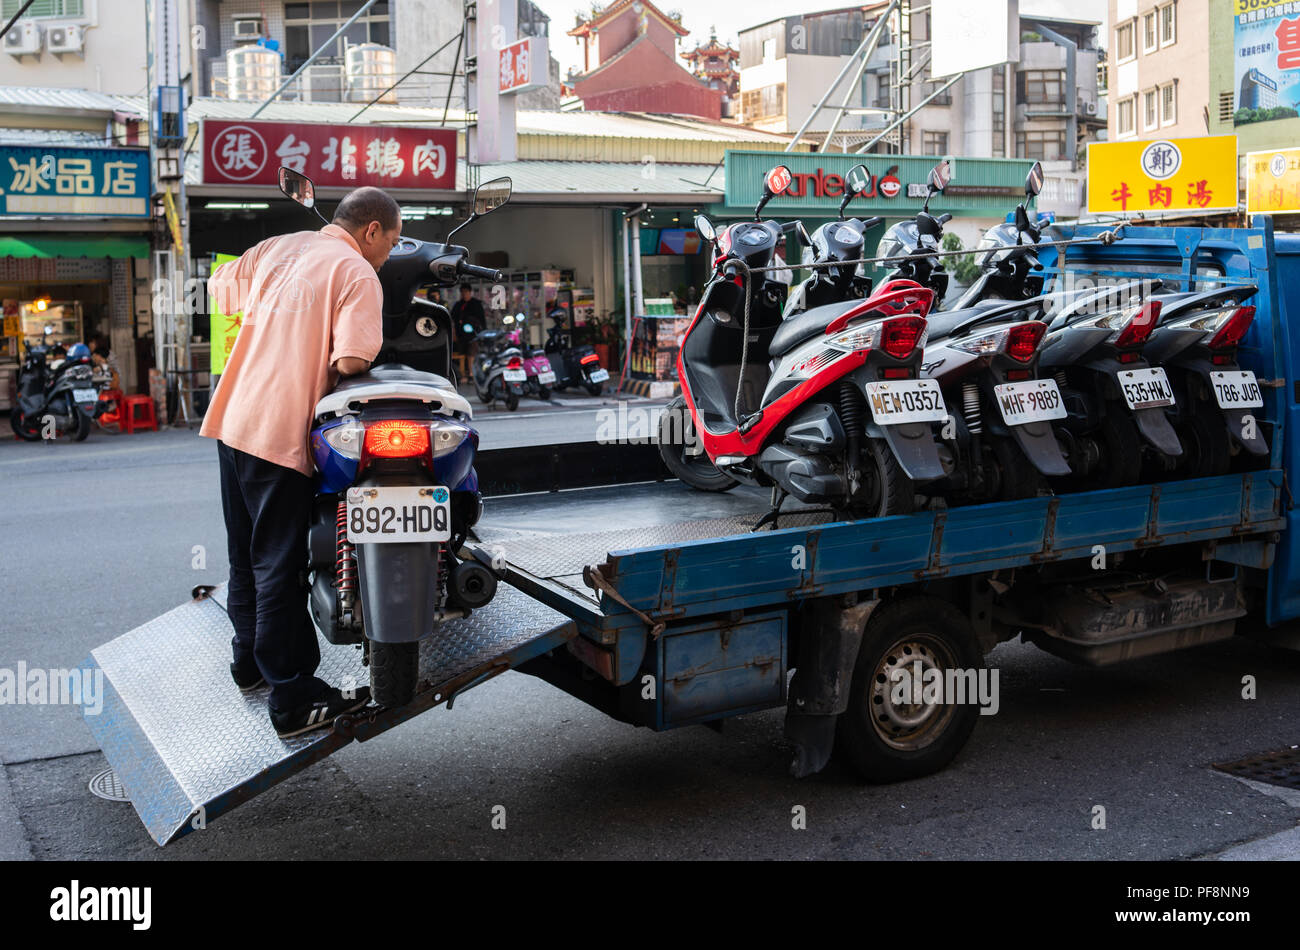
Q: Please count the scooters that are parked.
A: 4